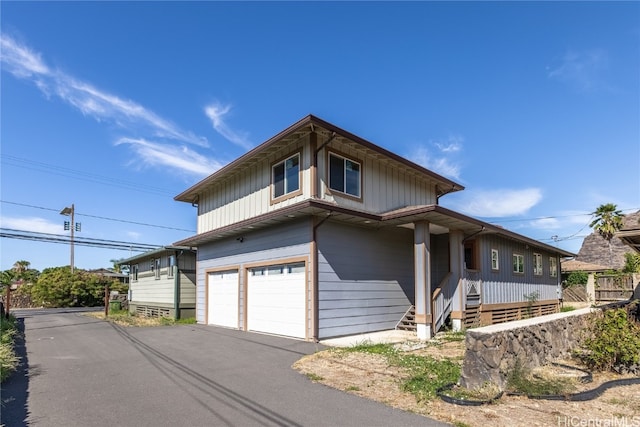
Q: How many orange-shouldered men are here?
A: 0